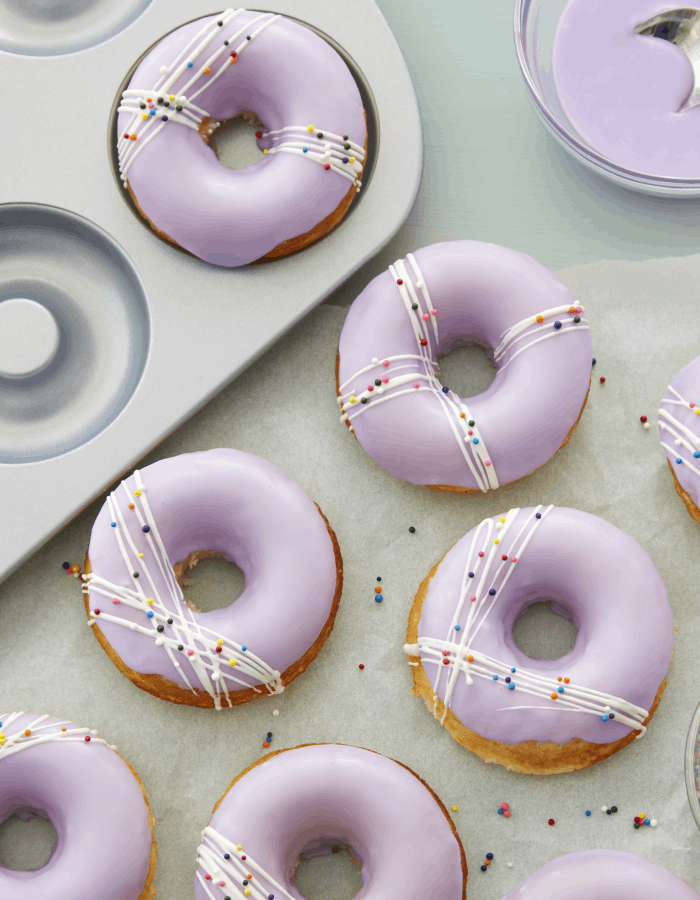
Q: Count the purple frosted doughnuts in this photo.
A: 8